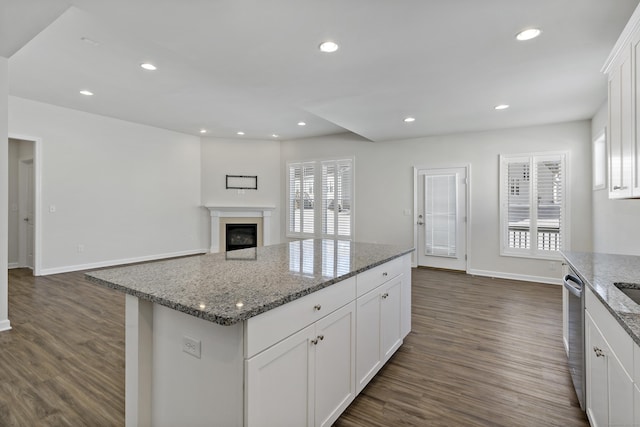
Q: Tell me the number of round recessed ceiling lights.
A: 10